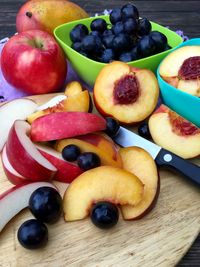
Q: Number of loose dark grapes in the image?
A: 7